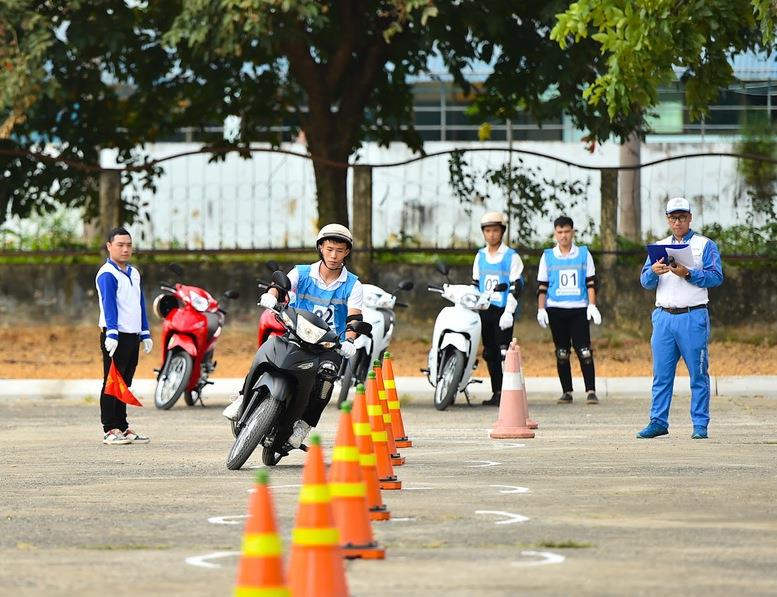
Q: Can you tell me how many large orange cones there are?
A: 7